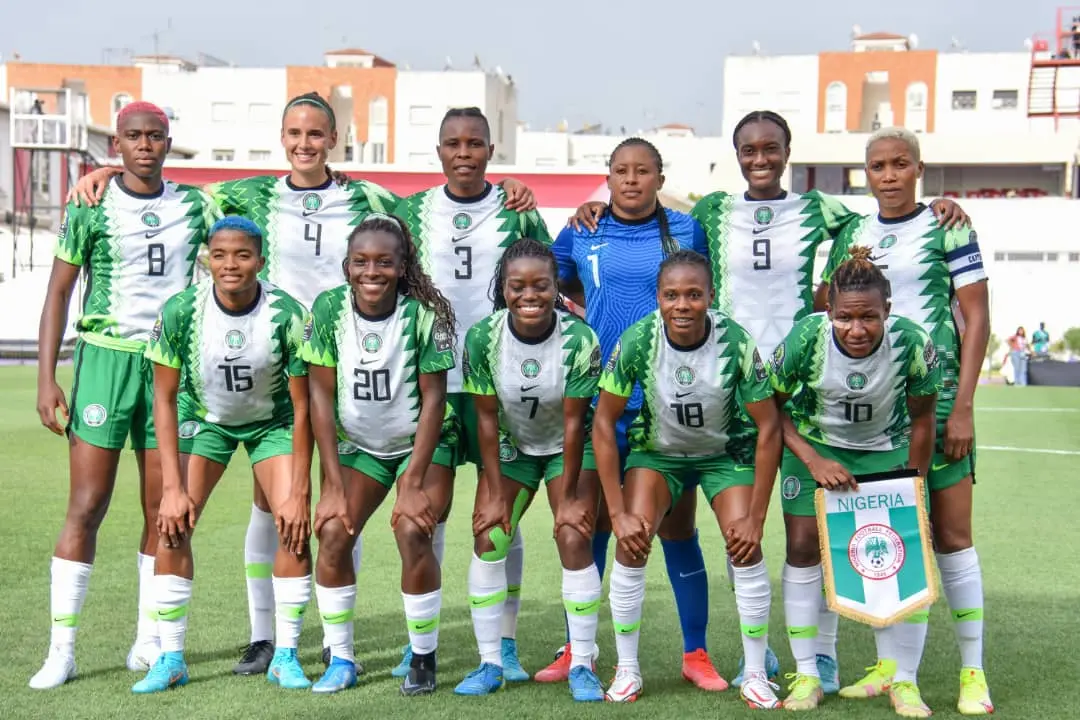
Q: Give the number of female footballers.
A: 11